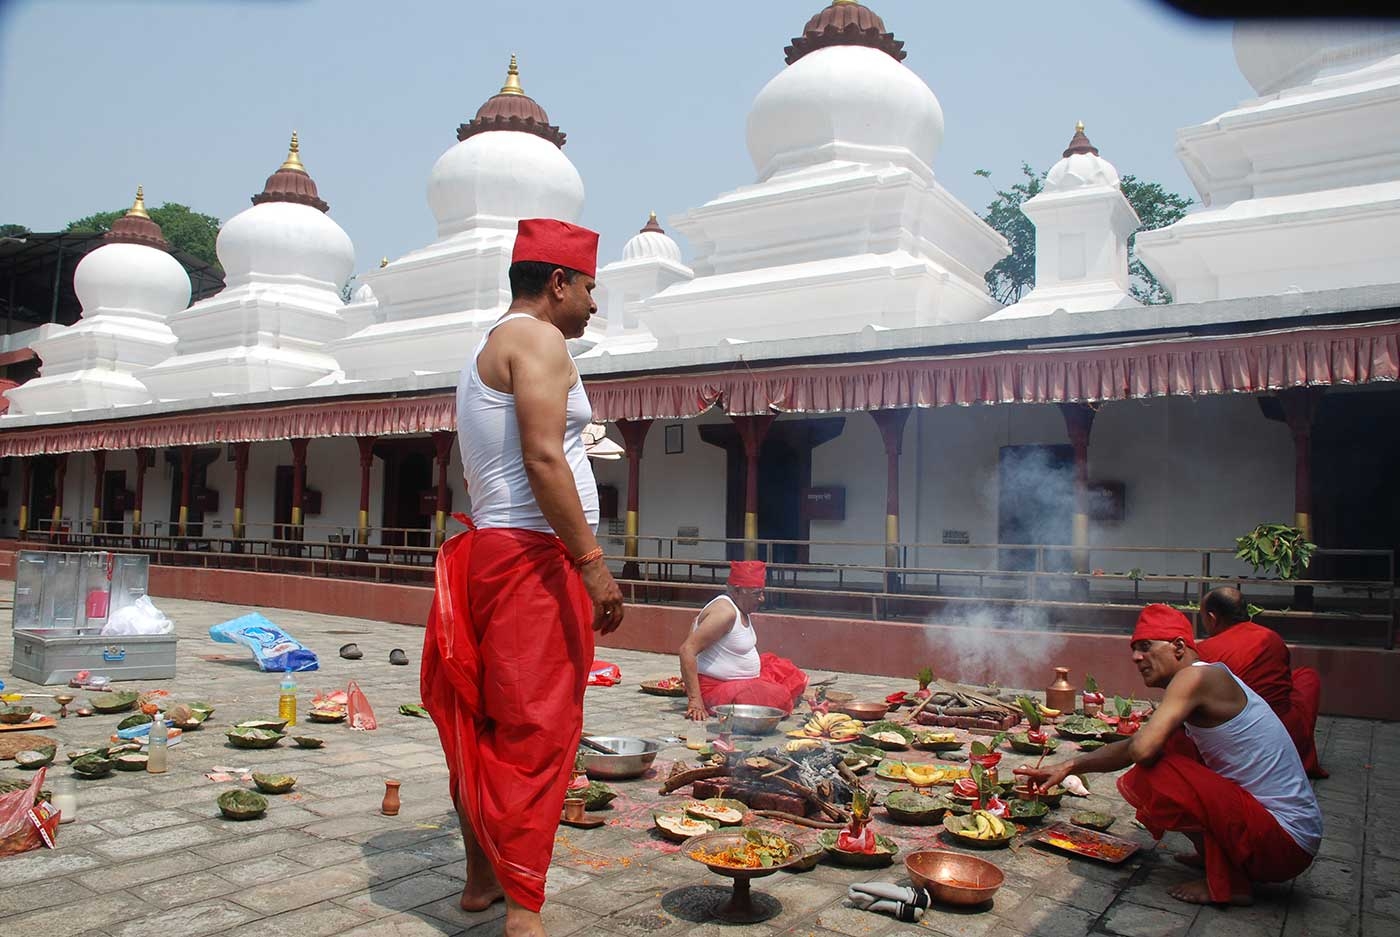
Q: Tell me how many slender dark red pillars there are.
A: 14